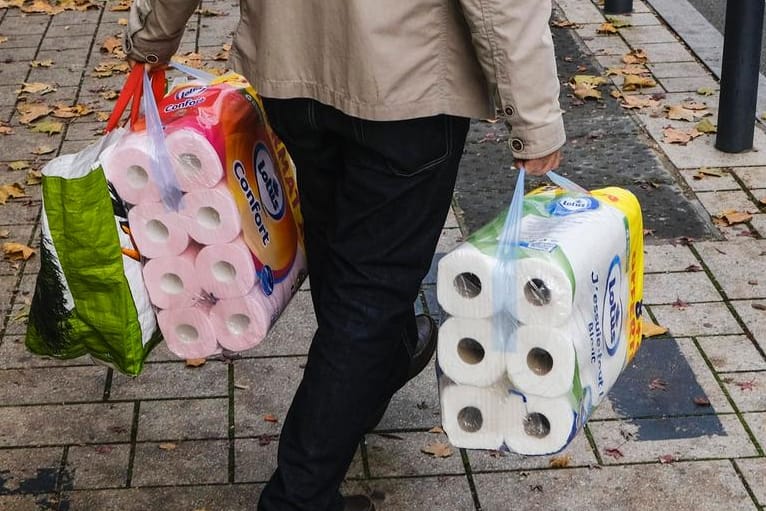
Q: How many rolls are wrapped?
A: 14